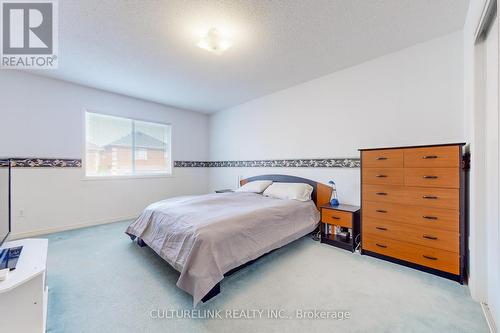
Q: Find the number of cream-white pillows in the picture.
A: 2